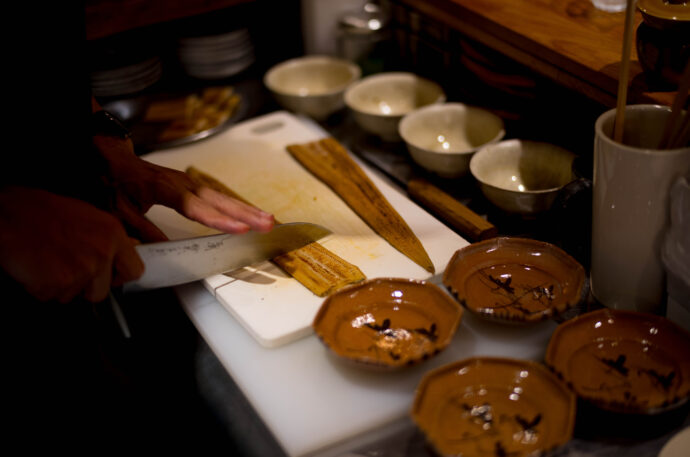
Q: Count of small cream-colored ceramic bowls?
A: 4